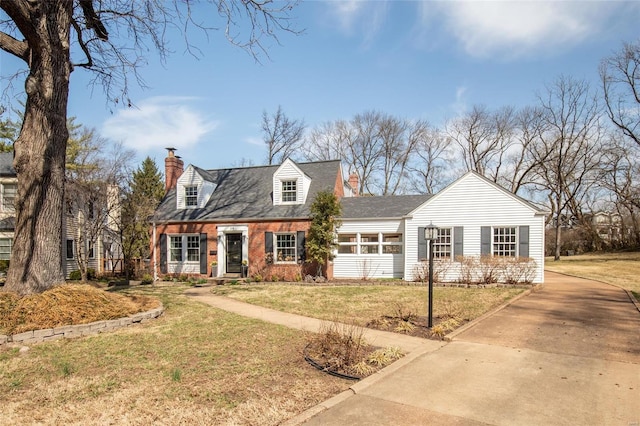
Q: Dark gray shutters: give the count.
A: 8